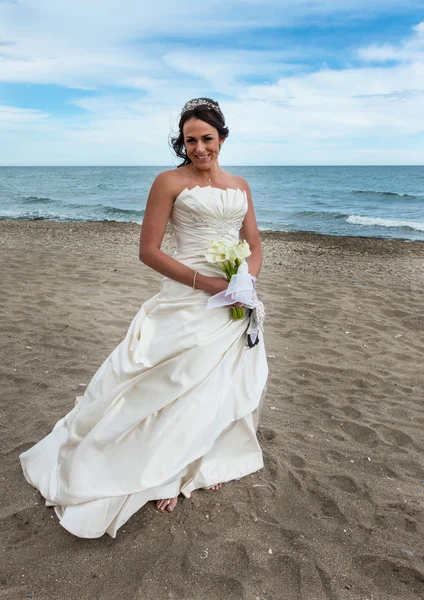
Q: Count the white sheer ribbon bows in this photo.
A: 1